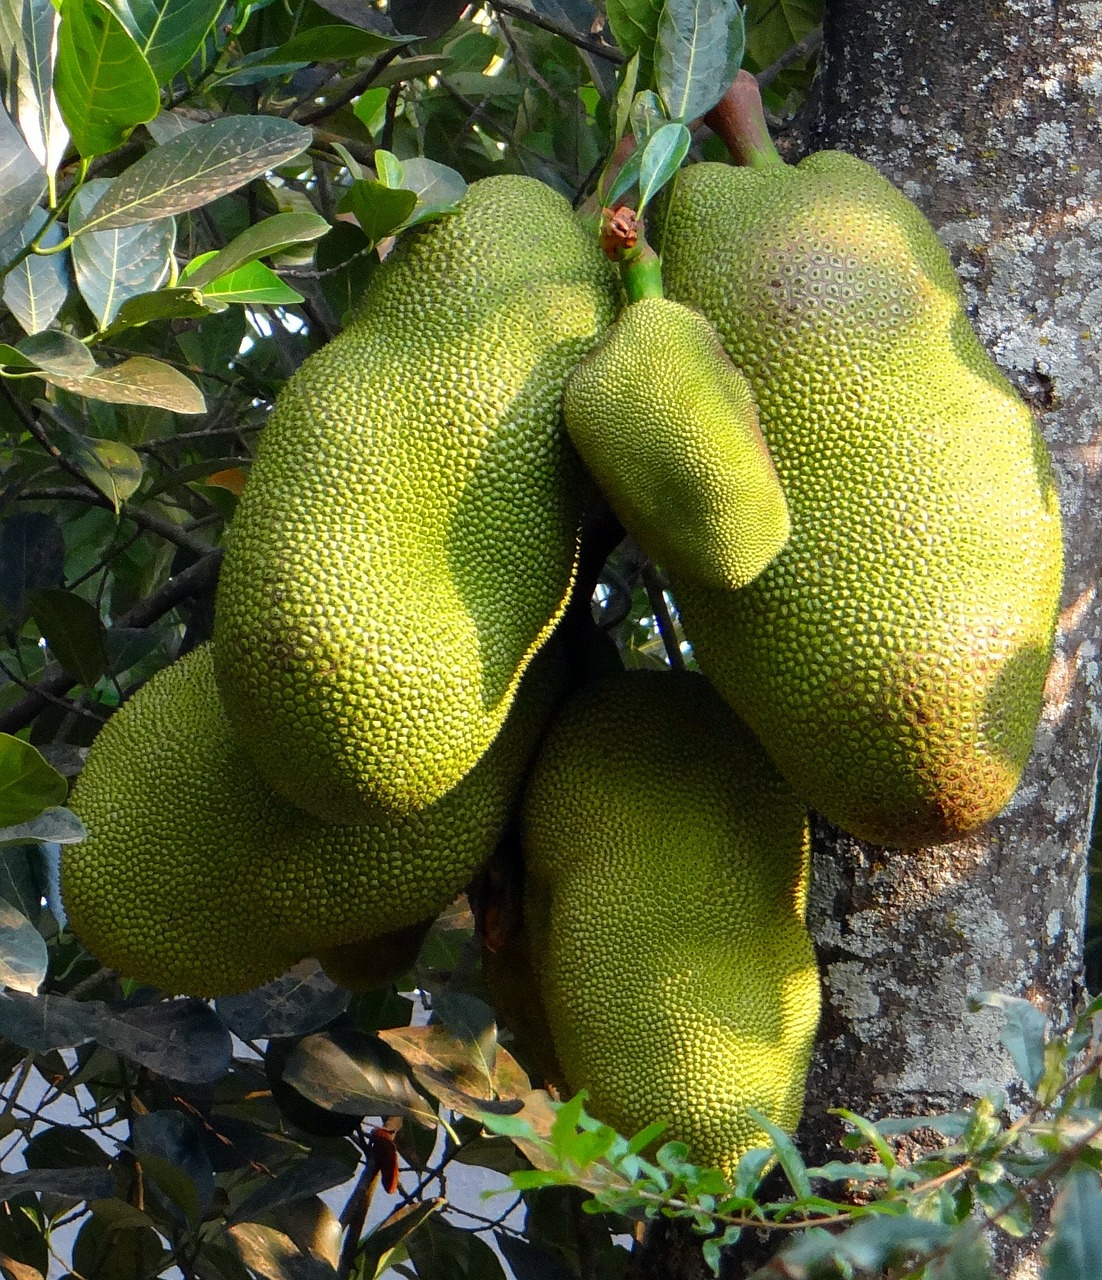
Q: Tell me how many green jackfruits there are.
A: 5